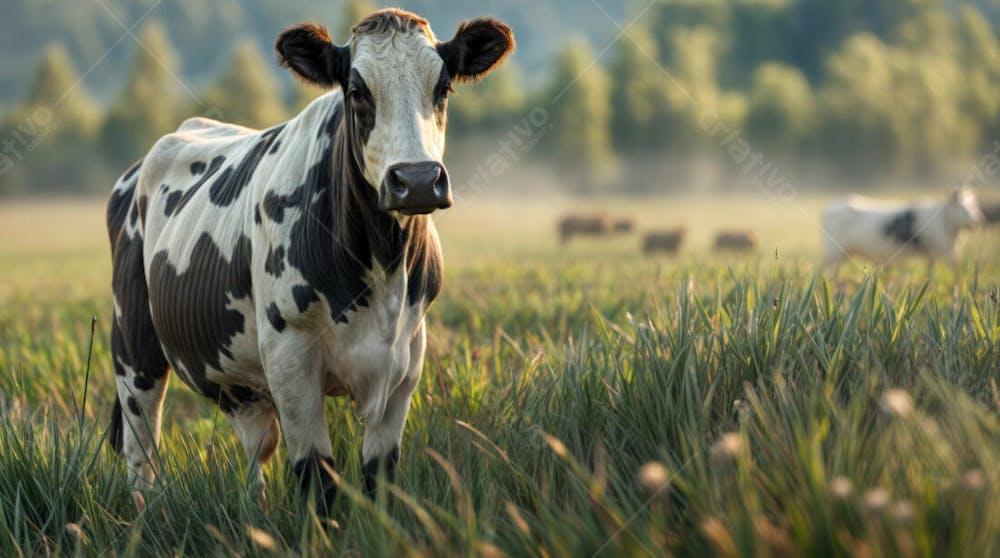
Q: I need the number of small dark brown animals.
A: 4